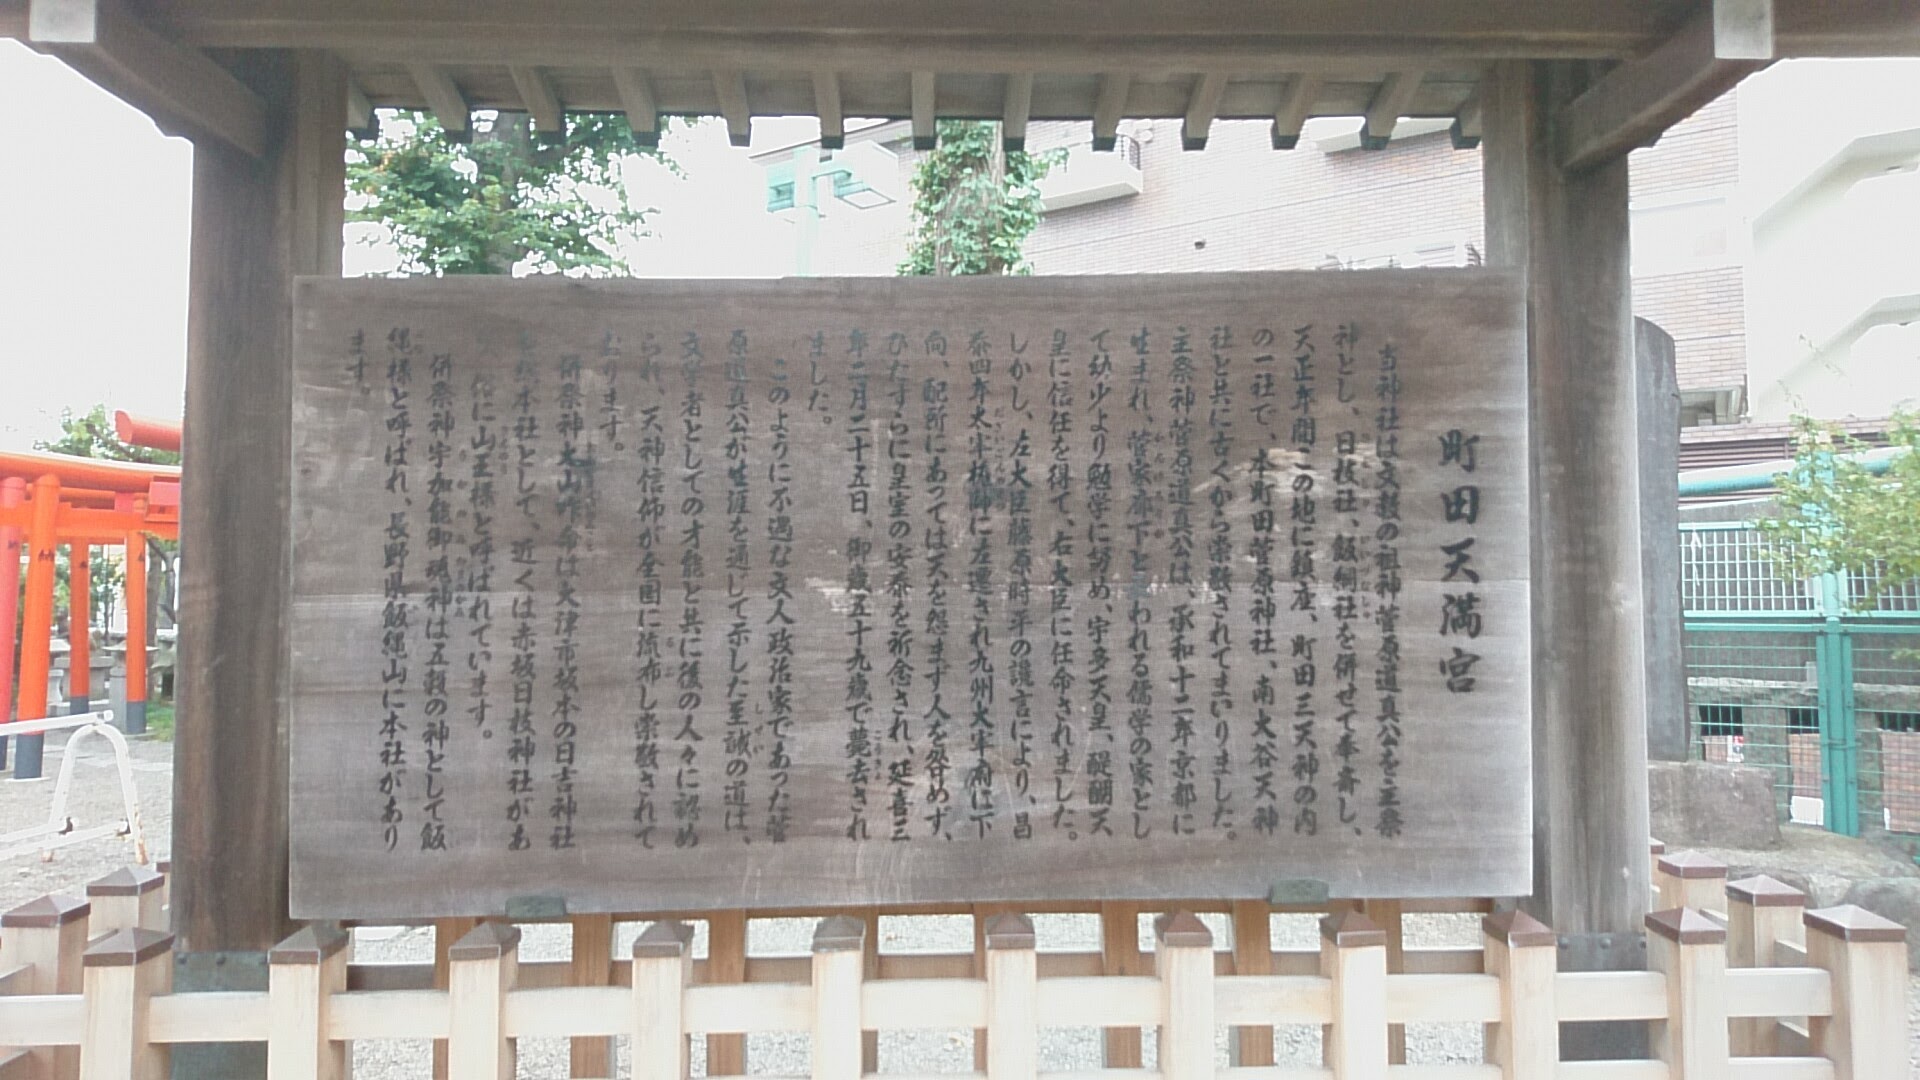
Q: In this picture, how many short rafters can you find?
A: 13